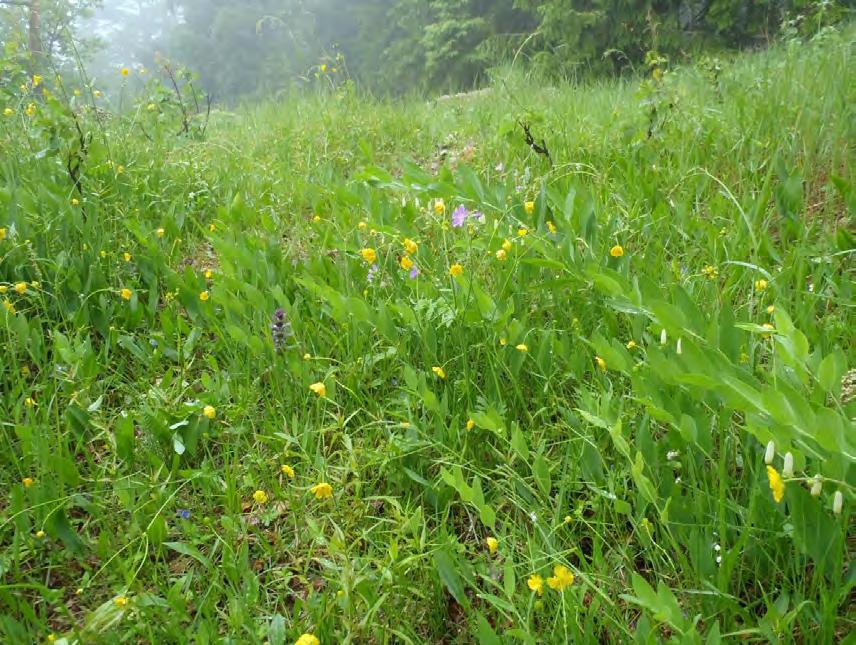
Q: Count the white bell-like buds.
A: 6